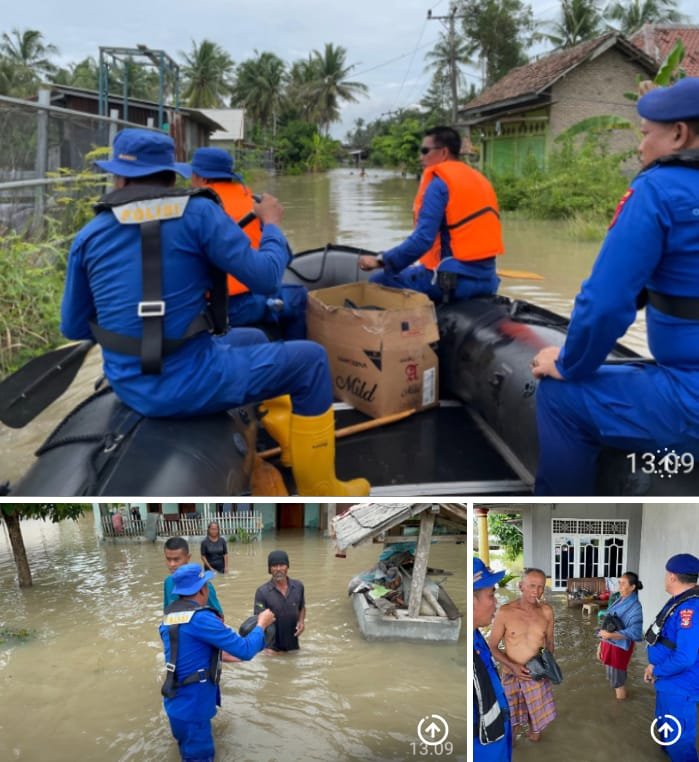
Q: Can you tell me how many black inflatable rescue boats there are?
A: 1